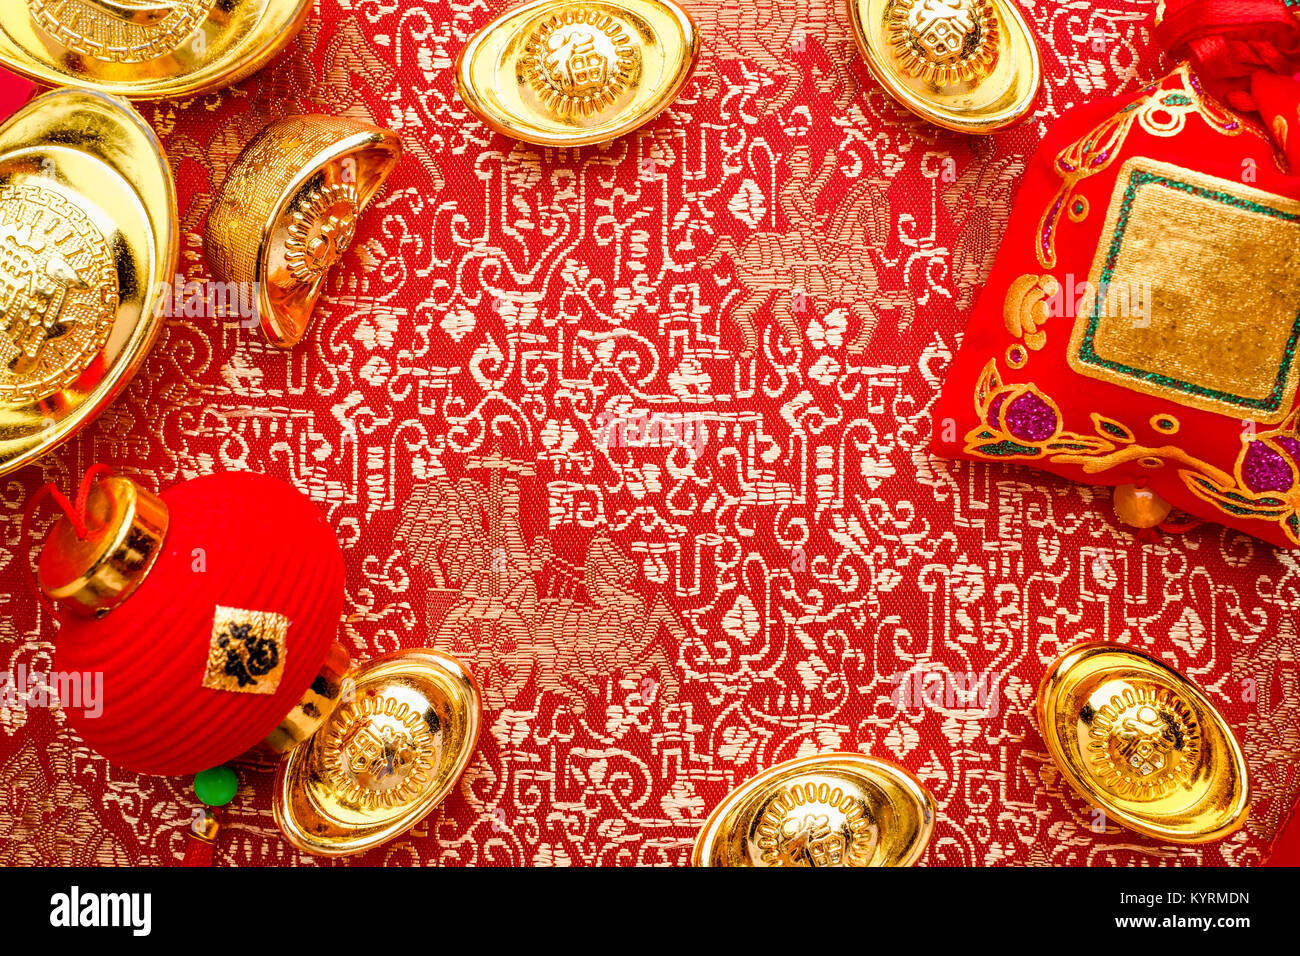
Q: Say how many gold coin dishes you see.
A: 8